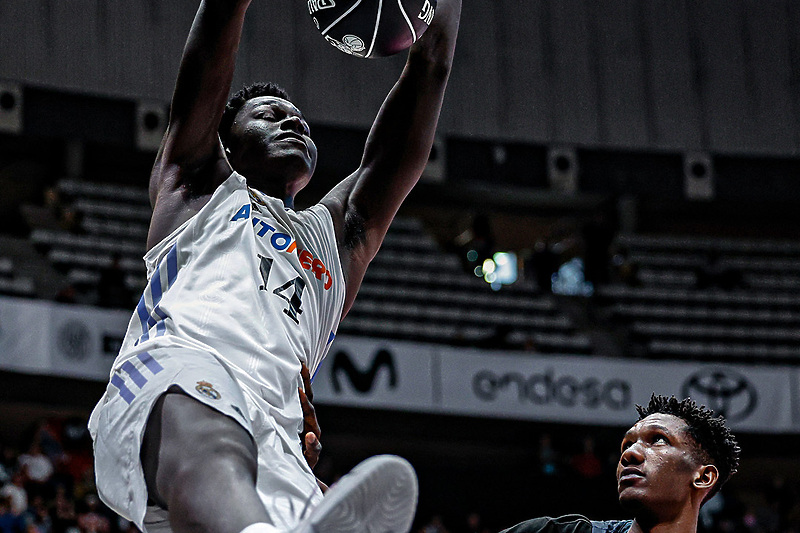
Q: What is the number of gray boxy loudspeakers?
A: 5